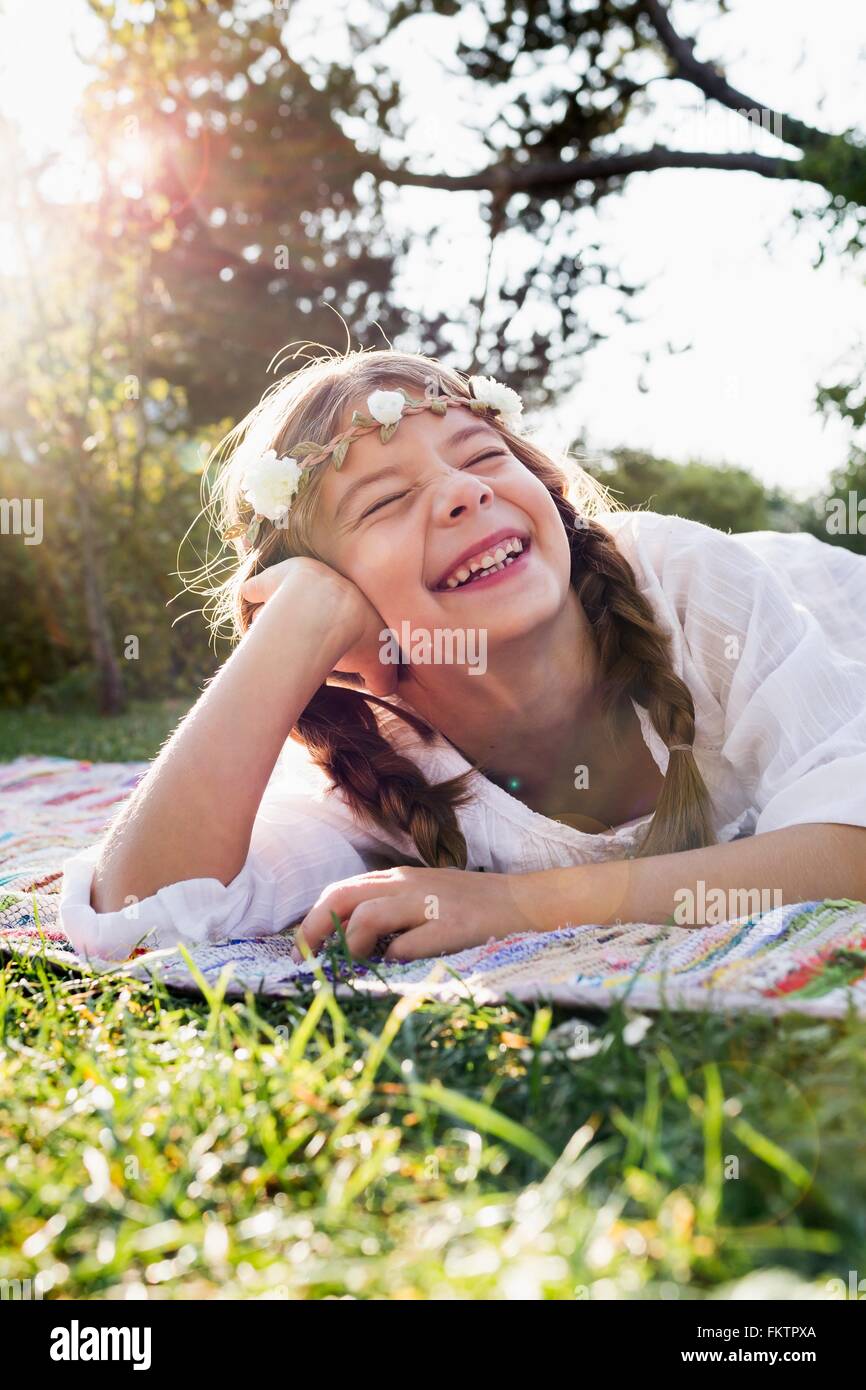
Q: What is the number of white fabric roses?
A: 3